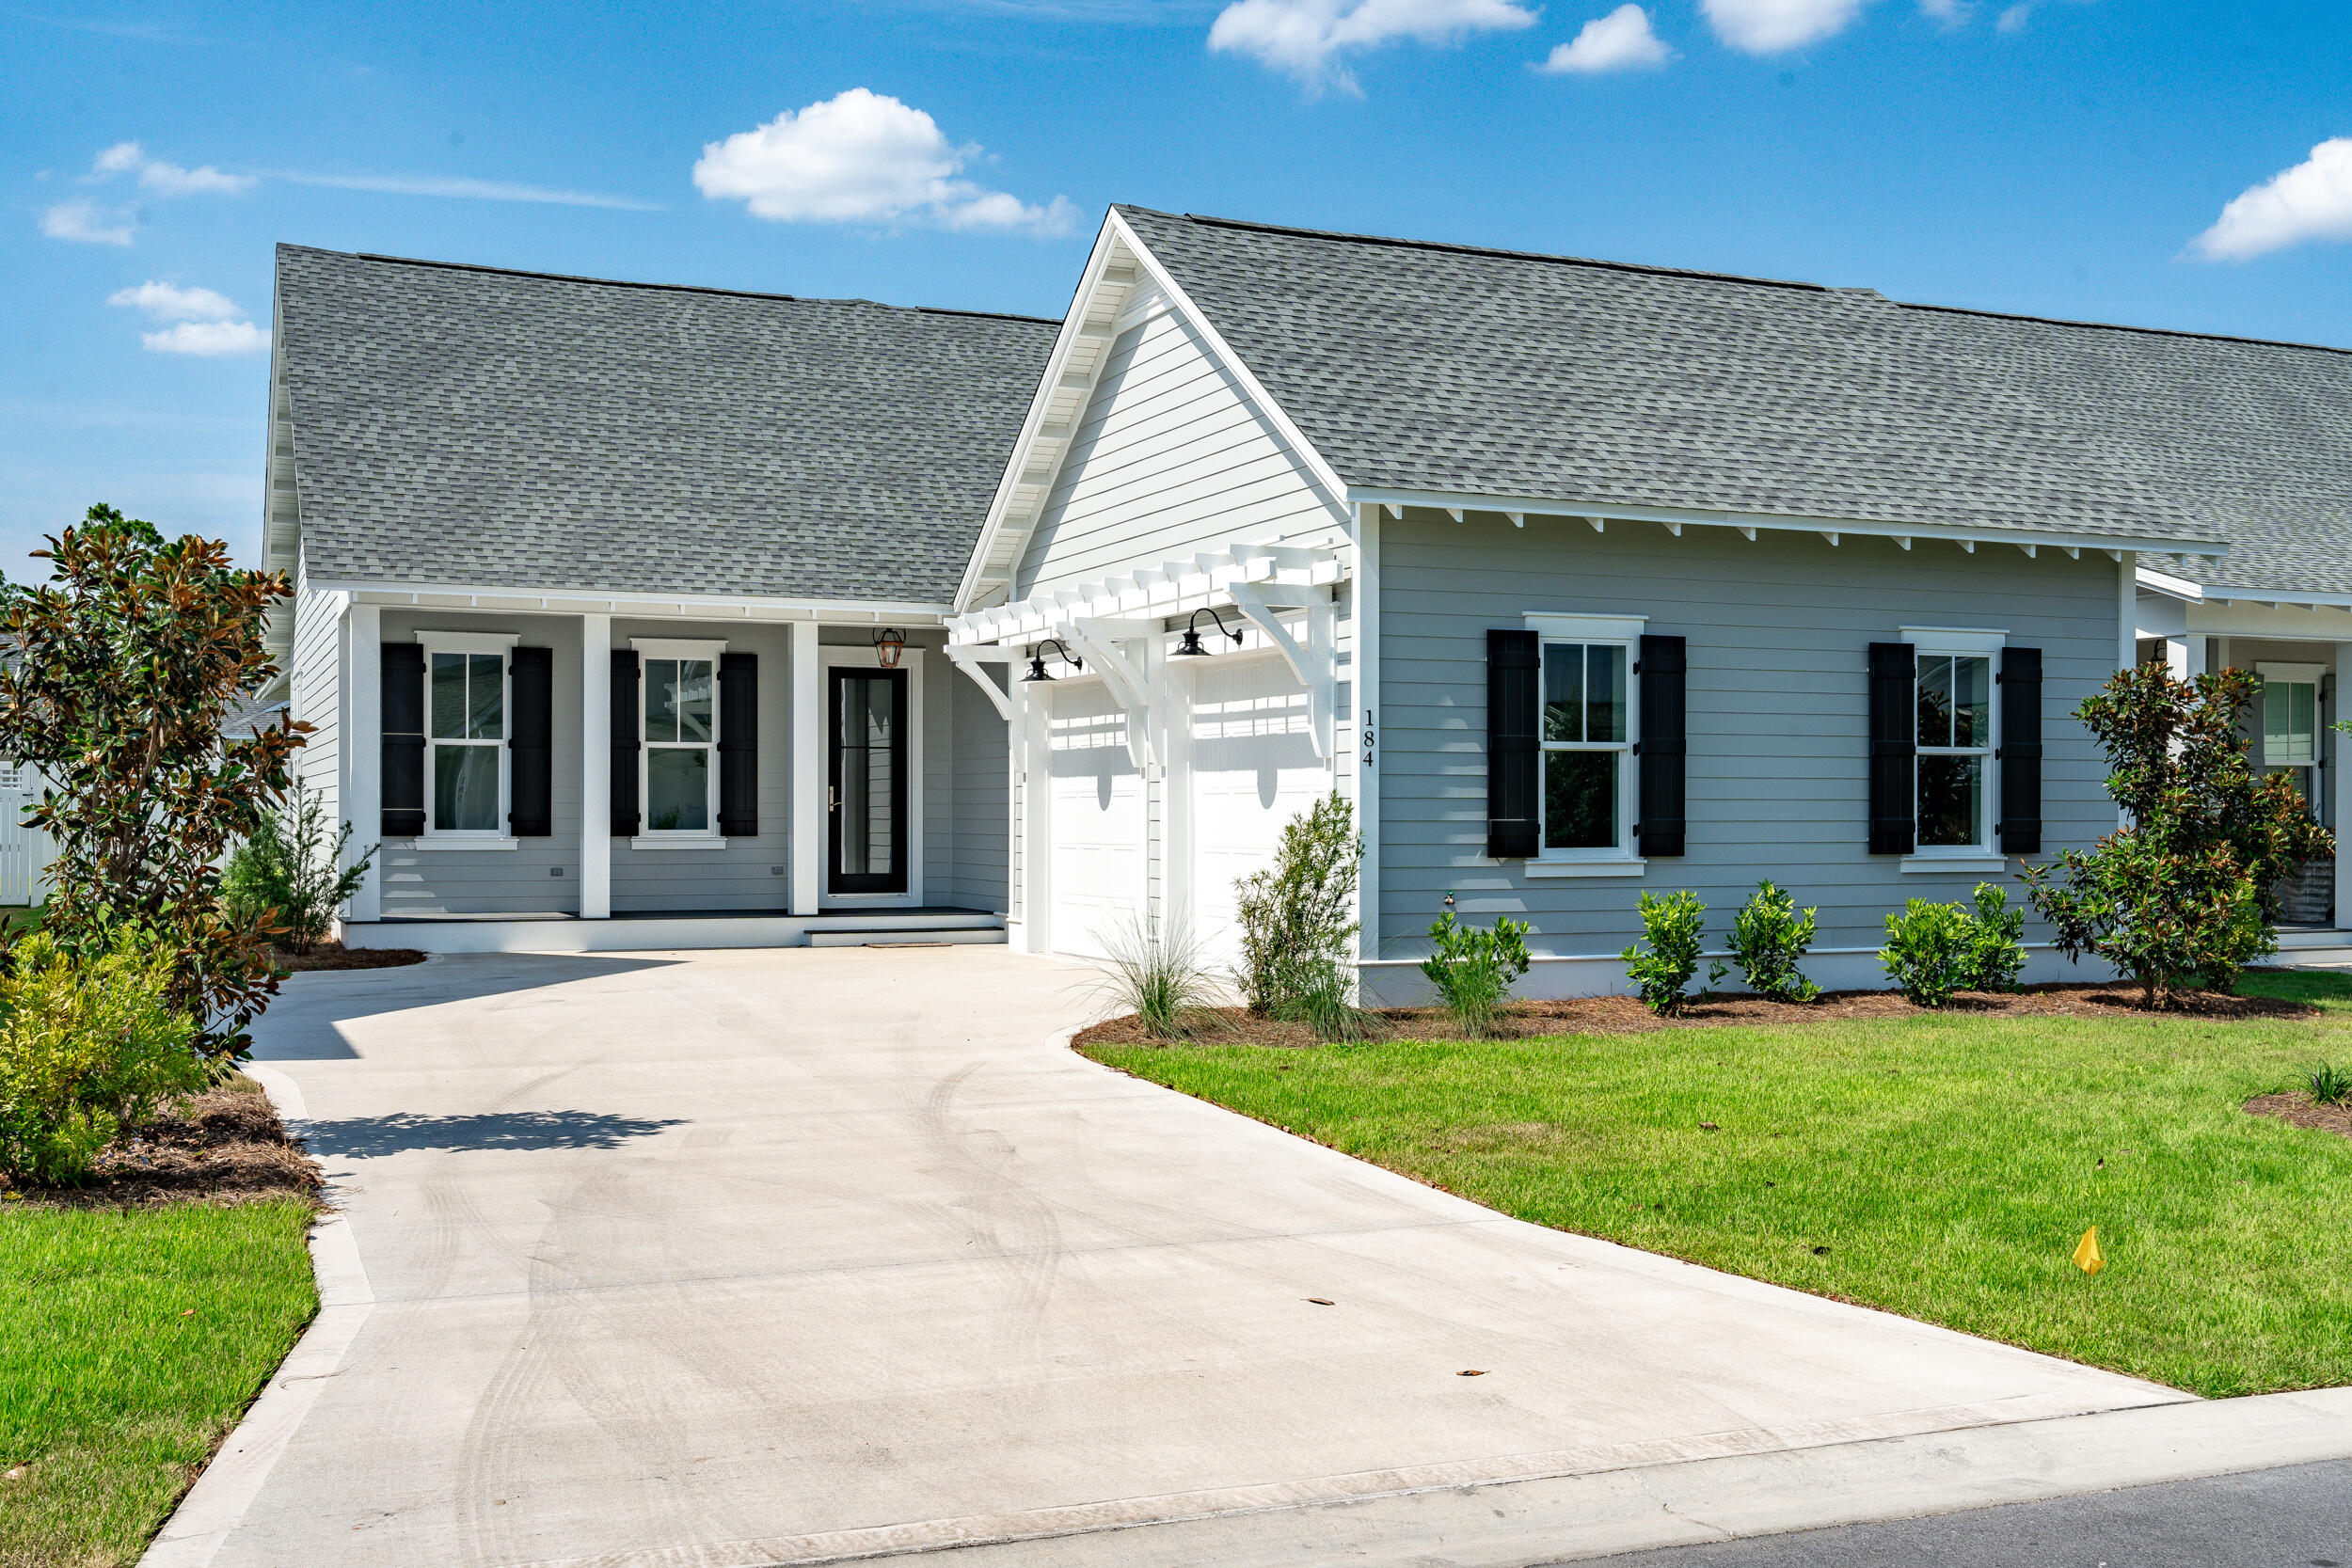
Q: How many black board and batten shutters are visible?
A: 8